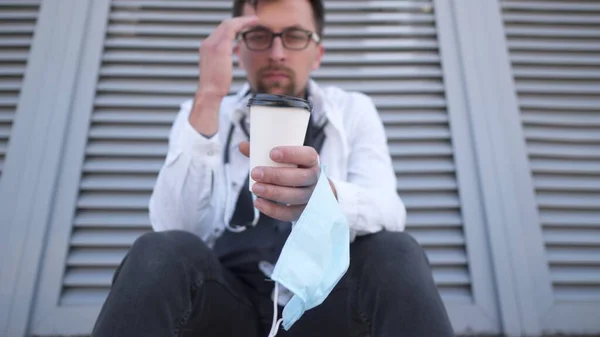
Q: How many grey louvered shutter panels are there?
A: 3